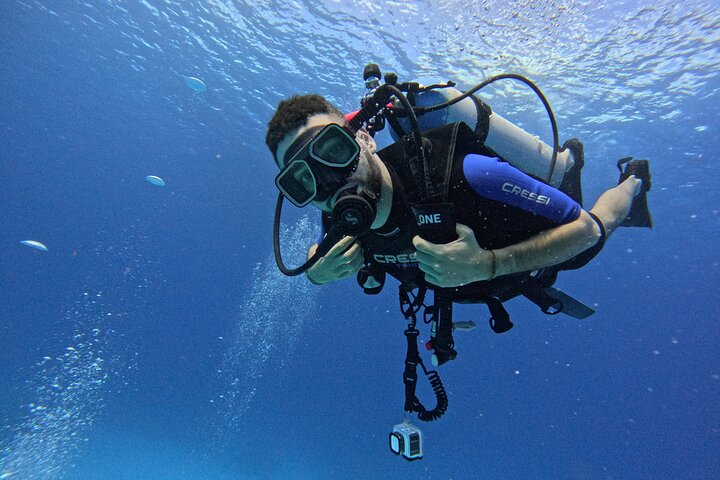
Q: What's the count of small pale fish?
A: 3